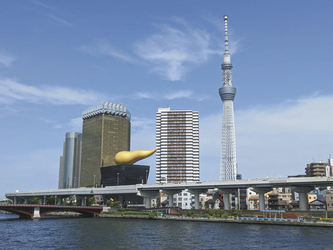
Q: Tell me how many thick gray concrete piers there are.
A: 6